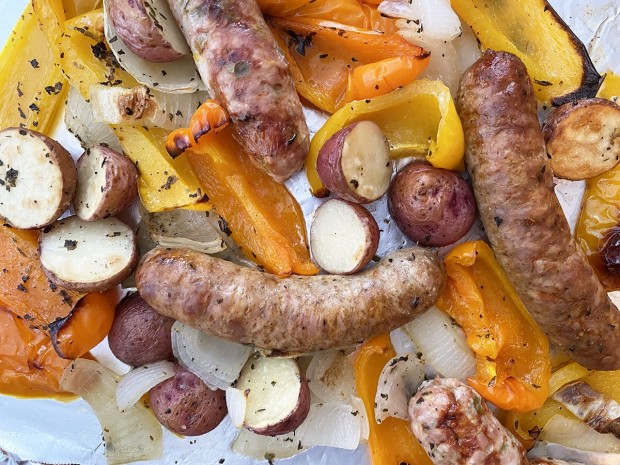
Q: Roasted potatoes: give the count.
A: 11